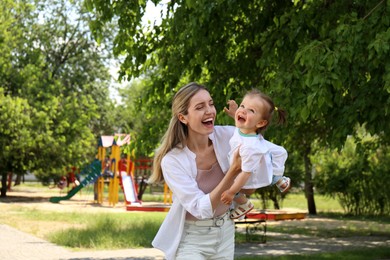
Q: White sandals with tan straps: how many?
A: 2